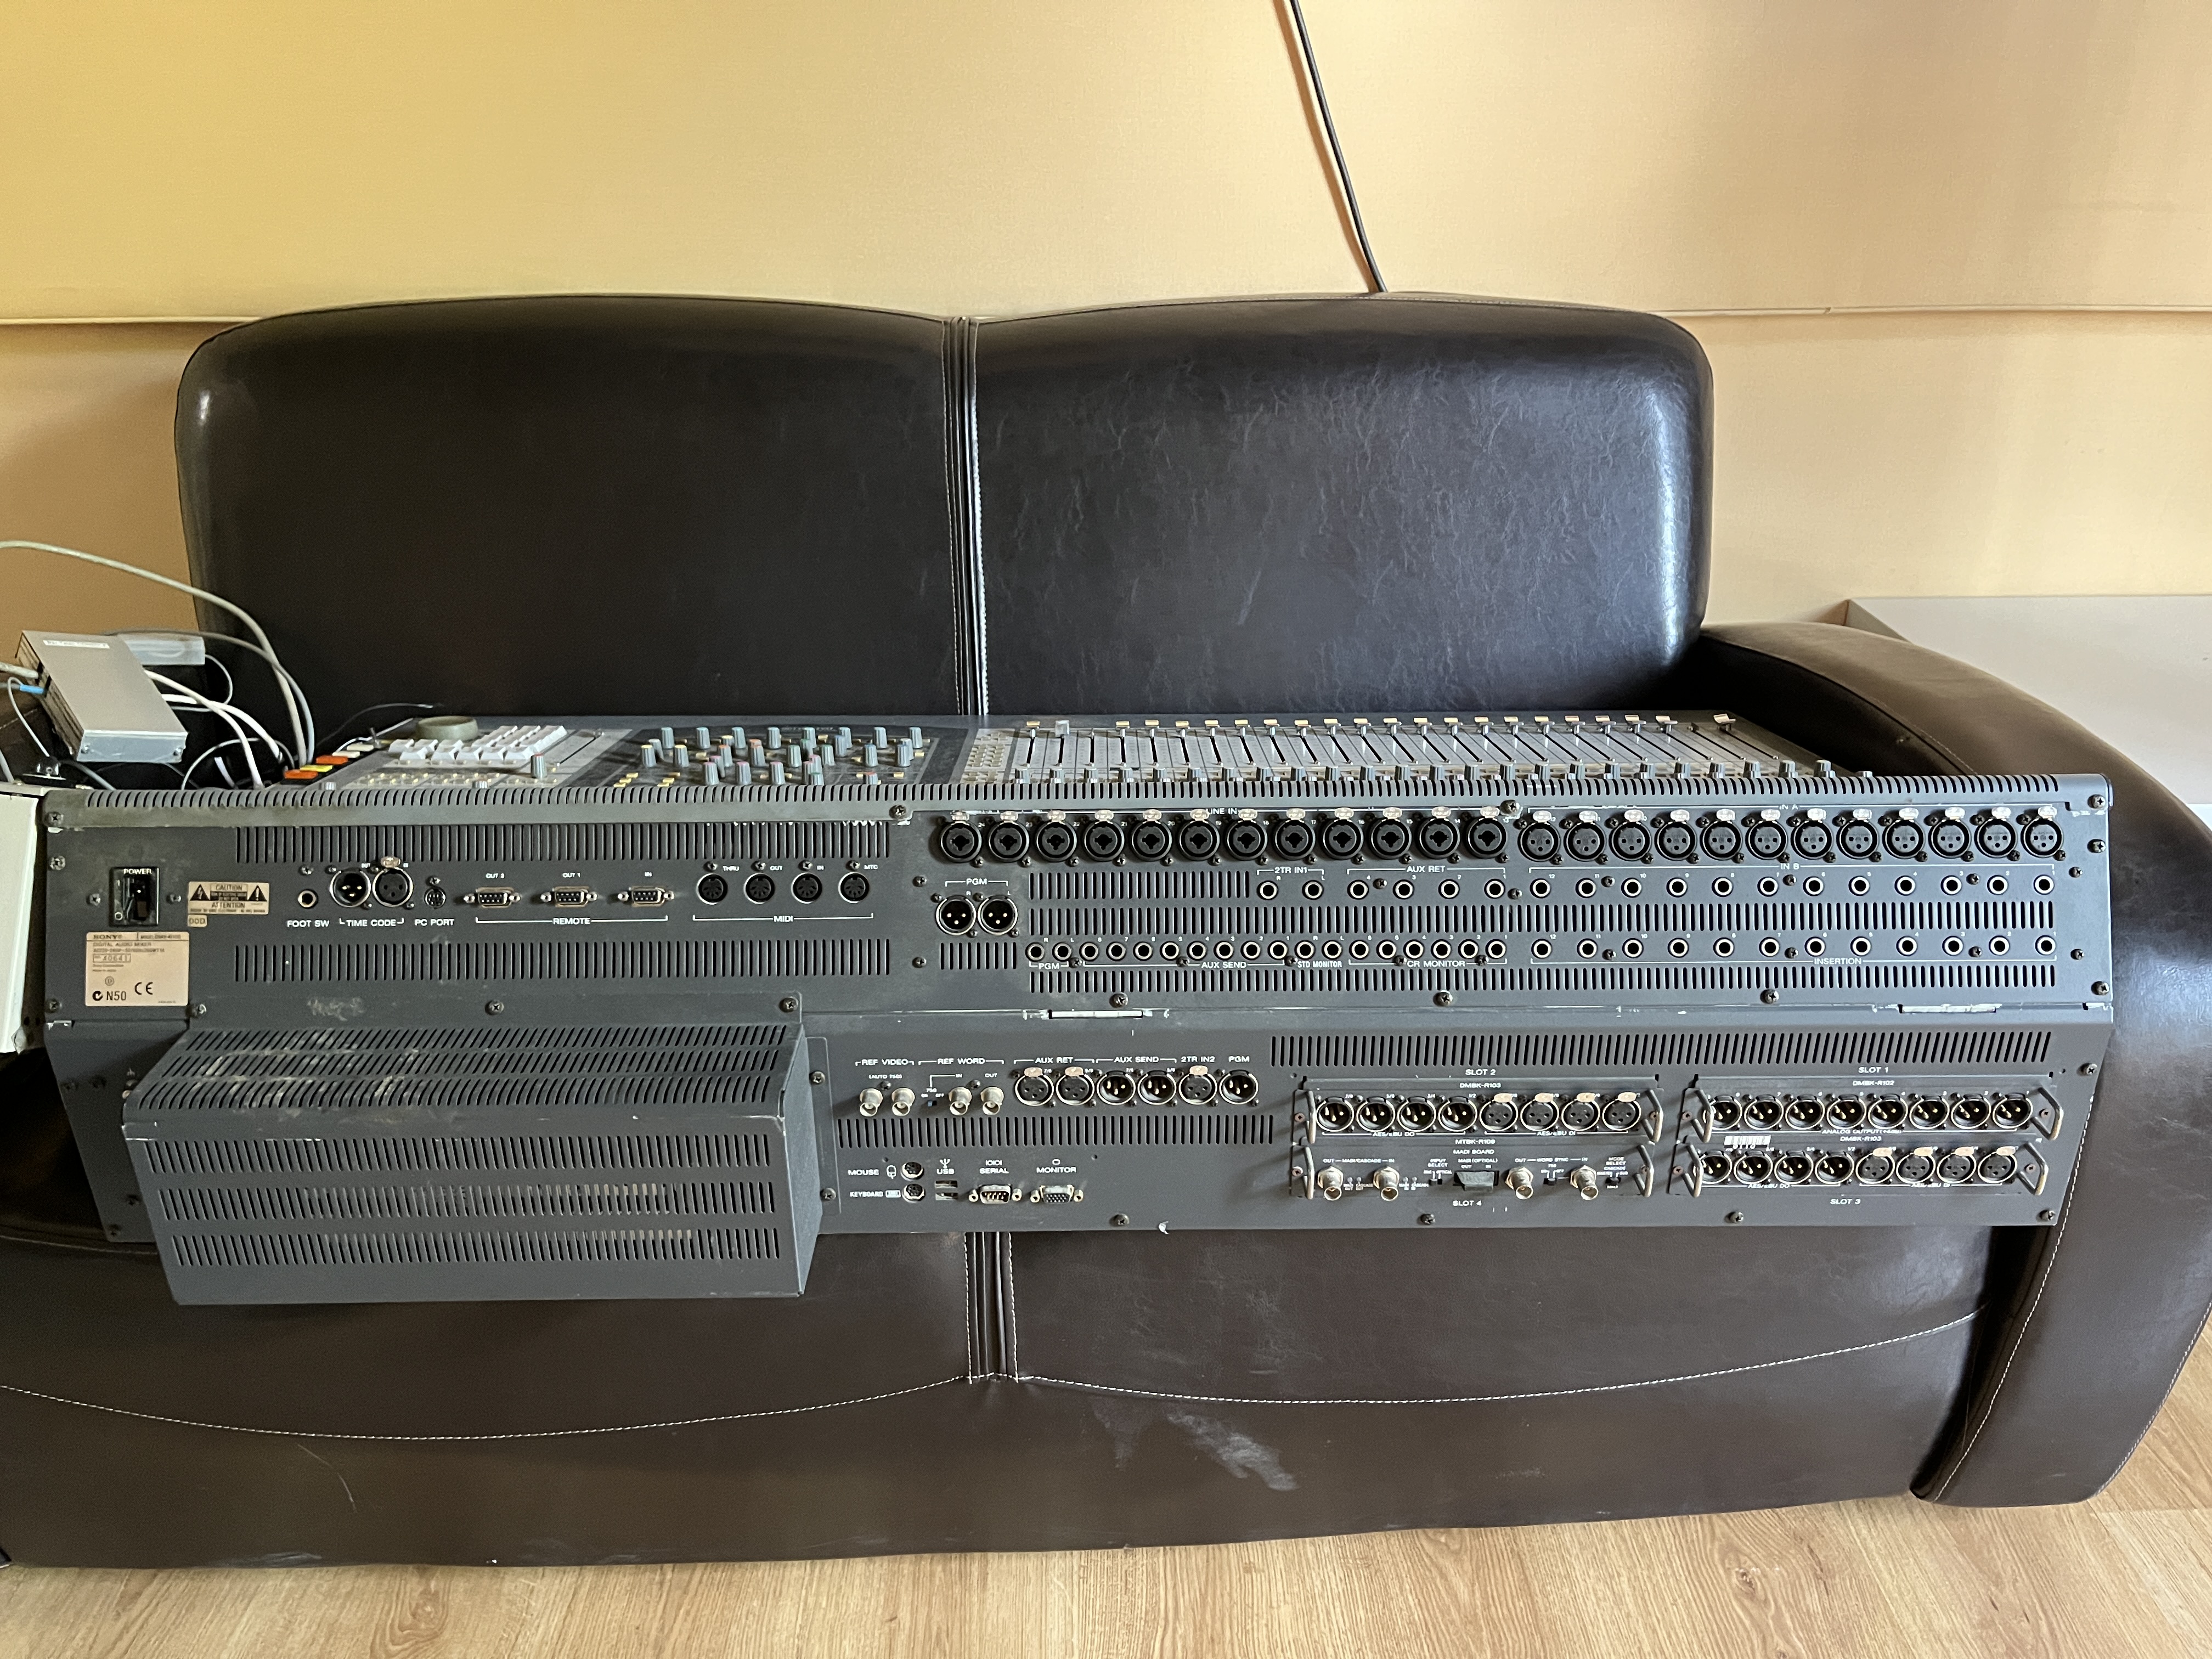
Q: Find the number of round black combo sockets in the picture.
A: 12